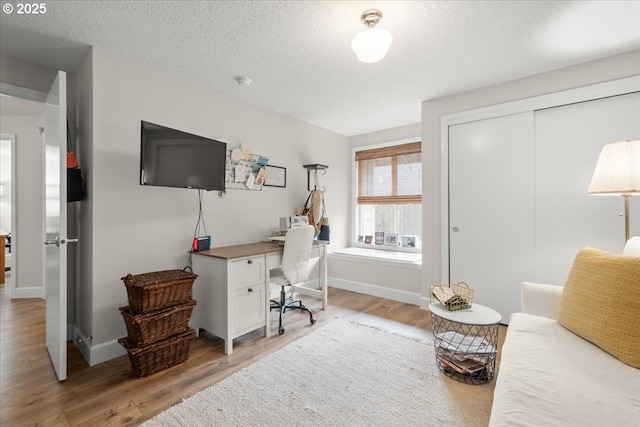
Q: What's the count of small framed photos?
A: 5